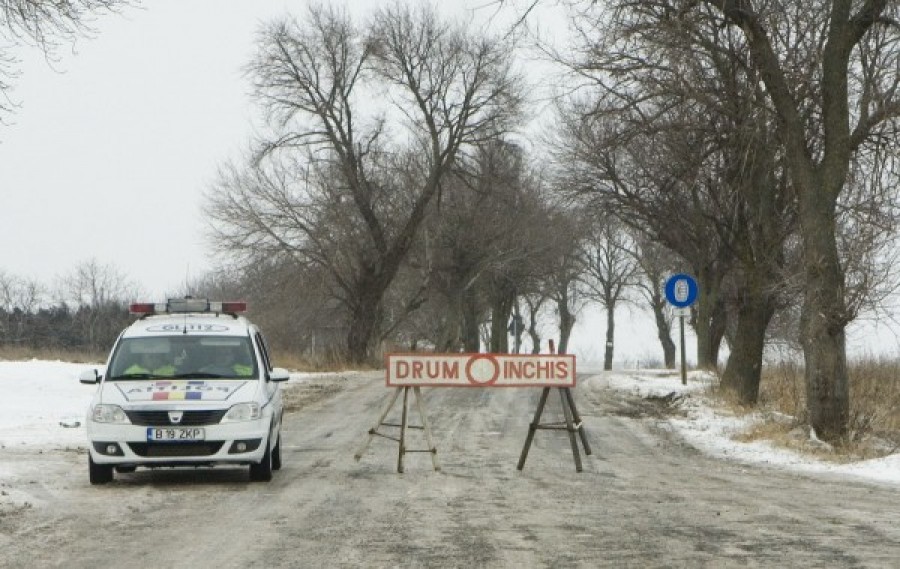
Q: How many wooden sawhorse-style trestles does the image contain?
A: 2